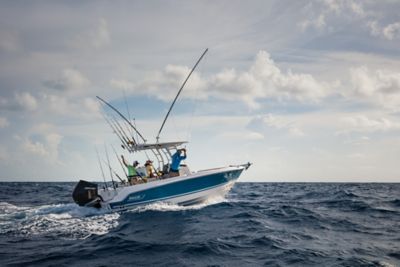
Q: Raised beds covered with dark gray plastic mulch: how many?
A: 0